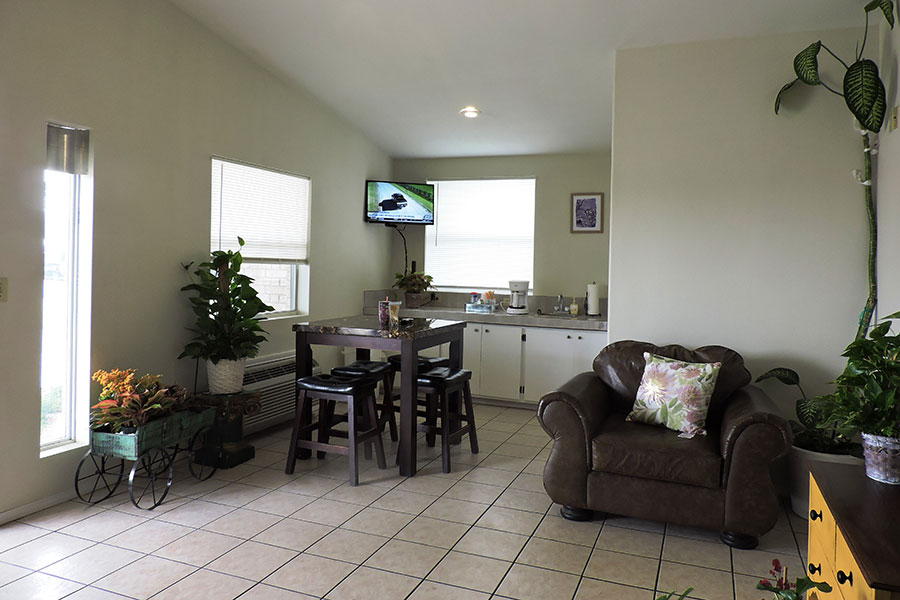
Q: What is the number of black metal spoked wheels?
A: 4